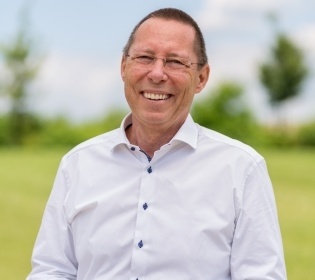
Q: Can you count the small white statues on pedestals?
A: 0